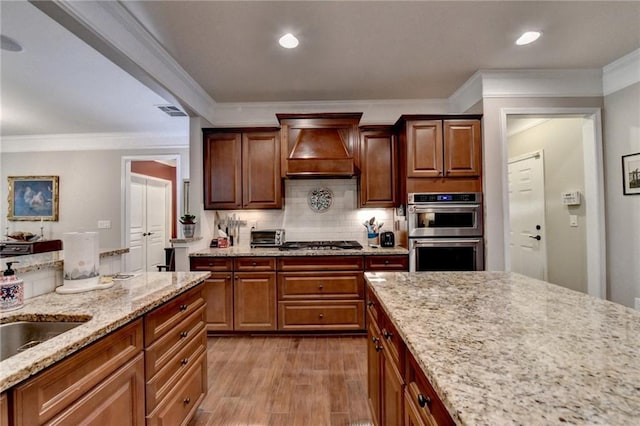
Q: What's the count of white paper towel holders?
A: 1